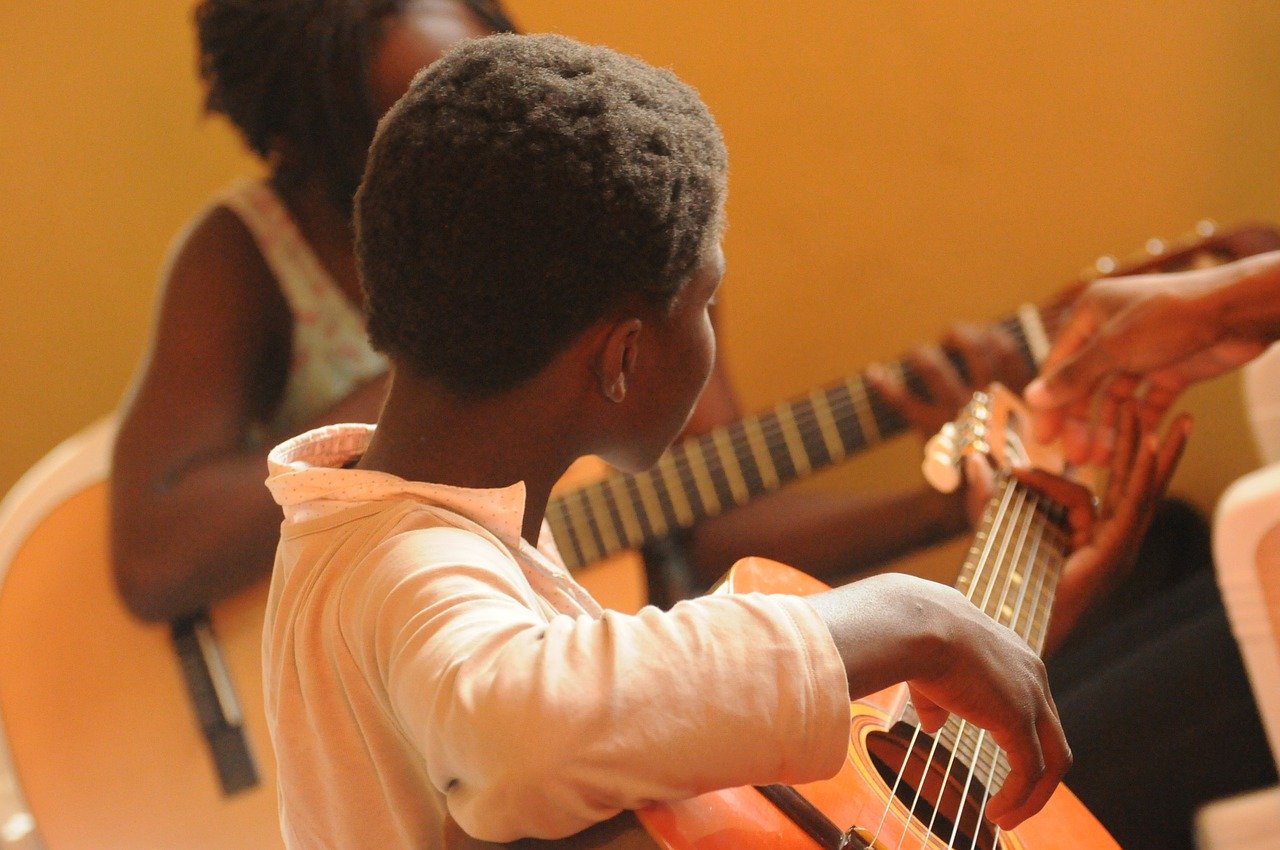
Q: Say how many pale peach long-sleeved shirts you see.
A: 1